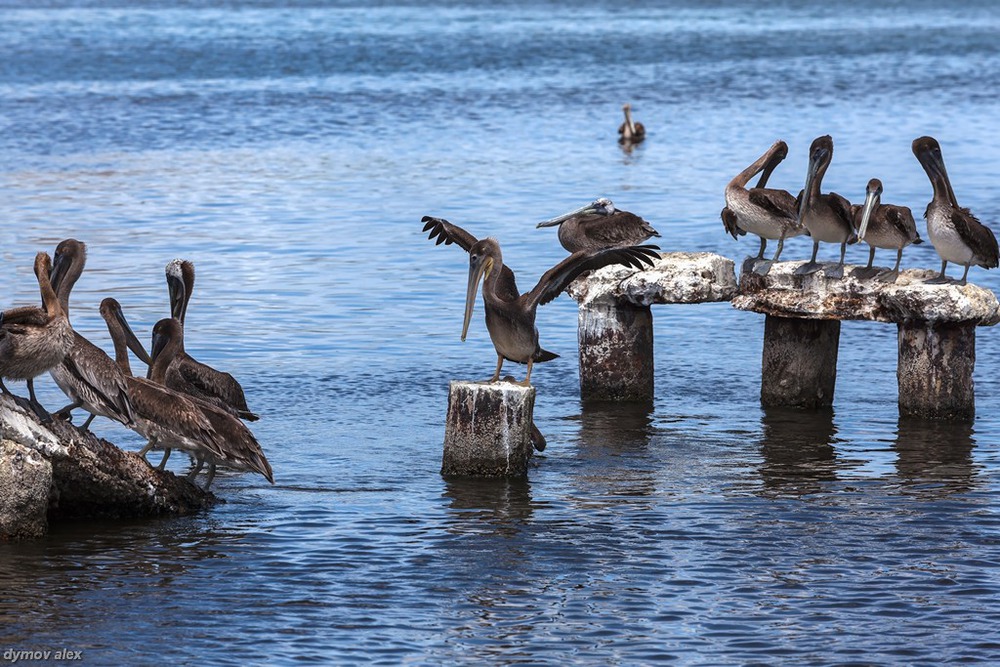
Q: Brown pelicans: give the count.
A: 12